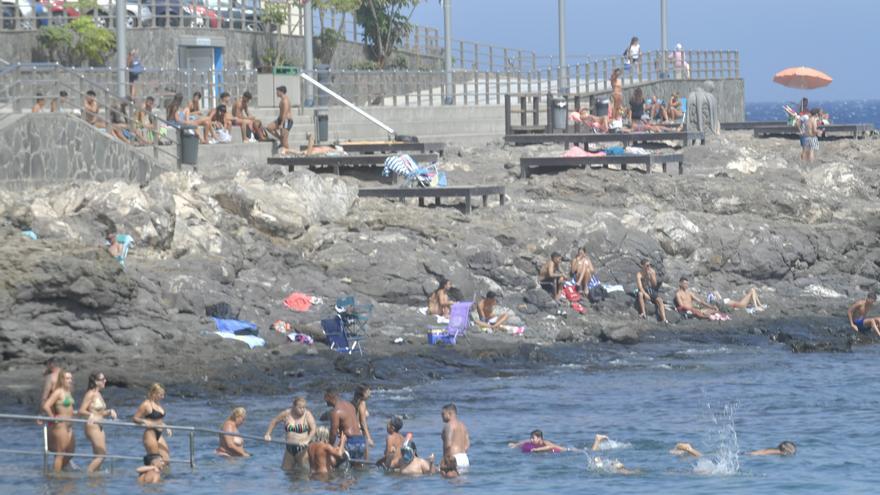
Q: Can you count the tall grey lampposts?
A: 5